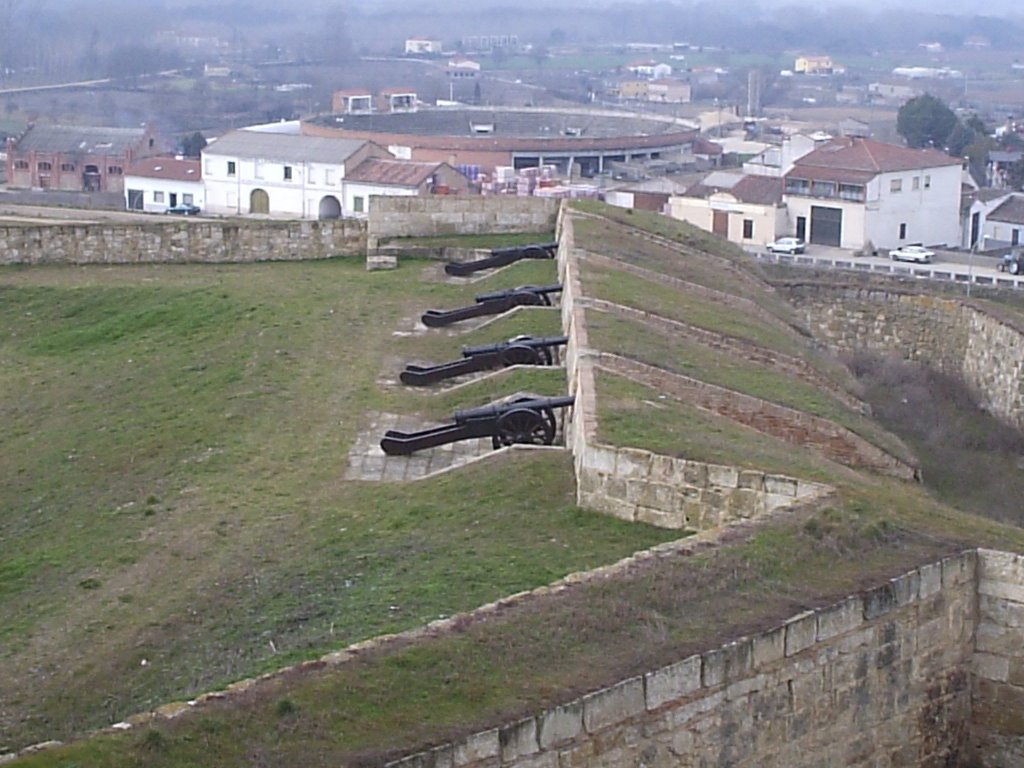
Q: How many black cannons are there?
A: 4